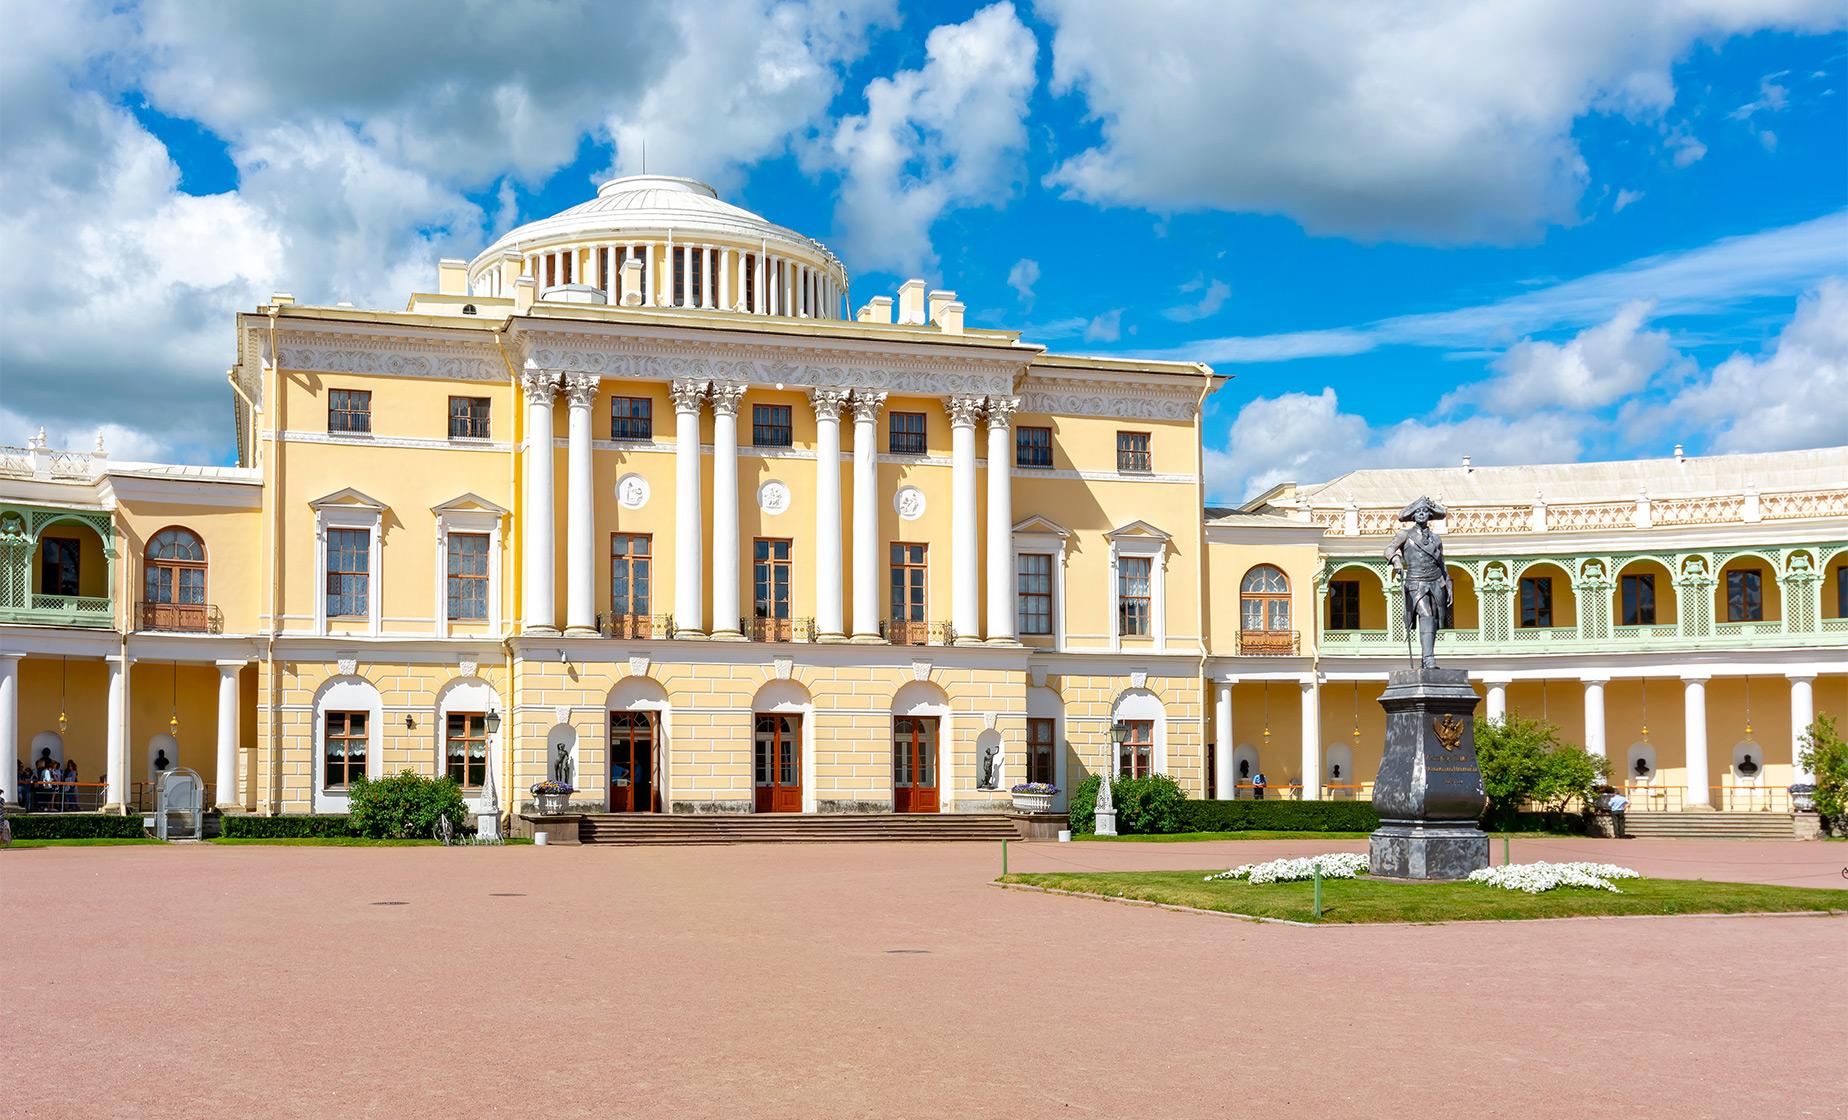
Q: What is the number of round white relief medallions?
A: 3